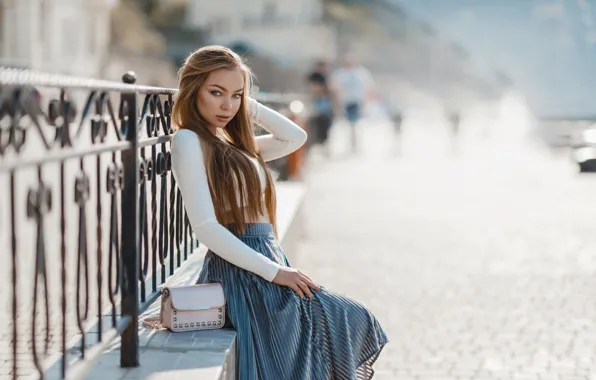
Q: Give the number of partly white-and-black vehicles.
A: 1